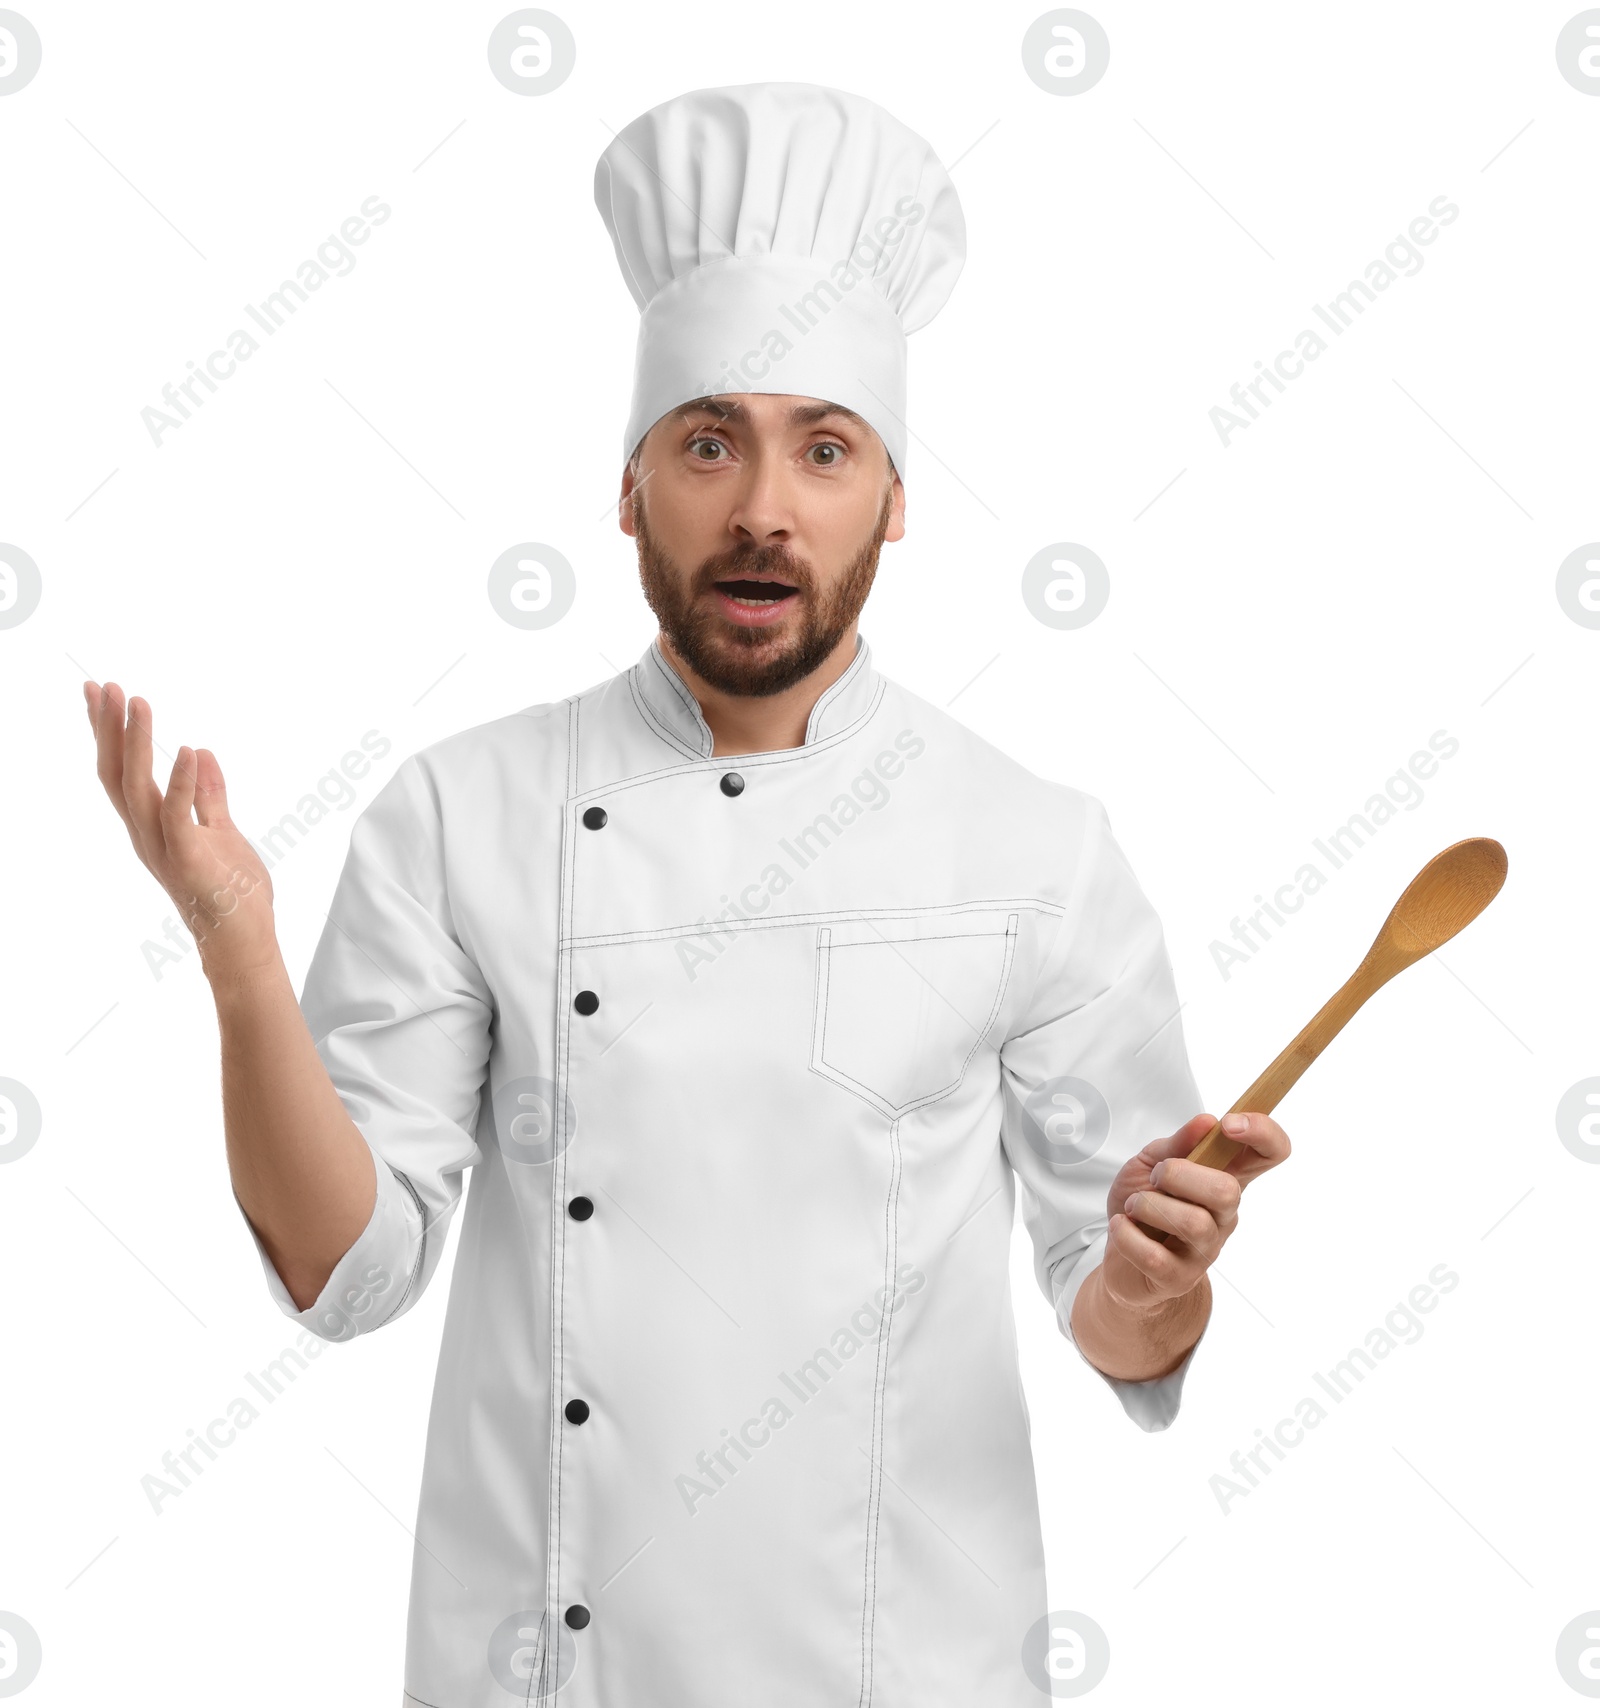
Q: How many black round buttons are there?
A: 6